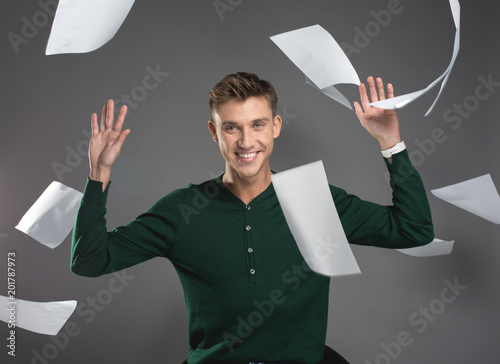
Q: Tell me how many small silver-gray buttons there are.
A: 4